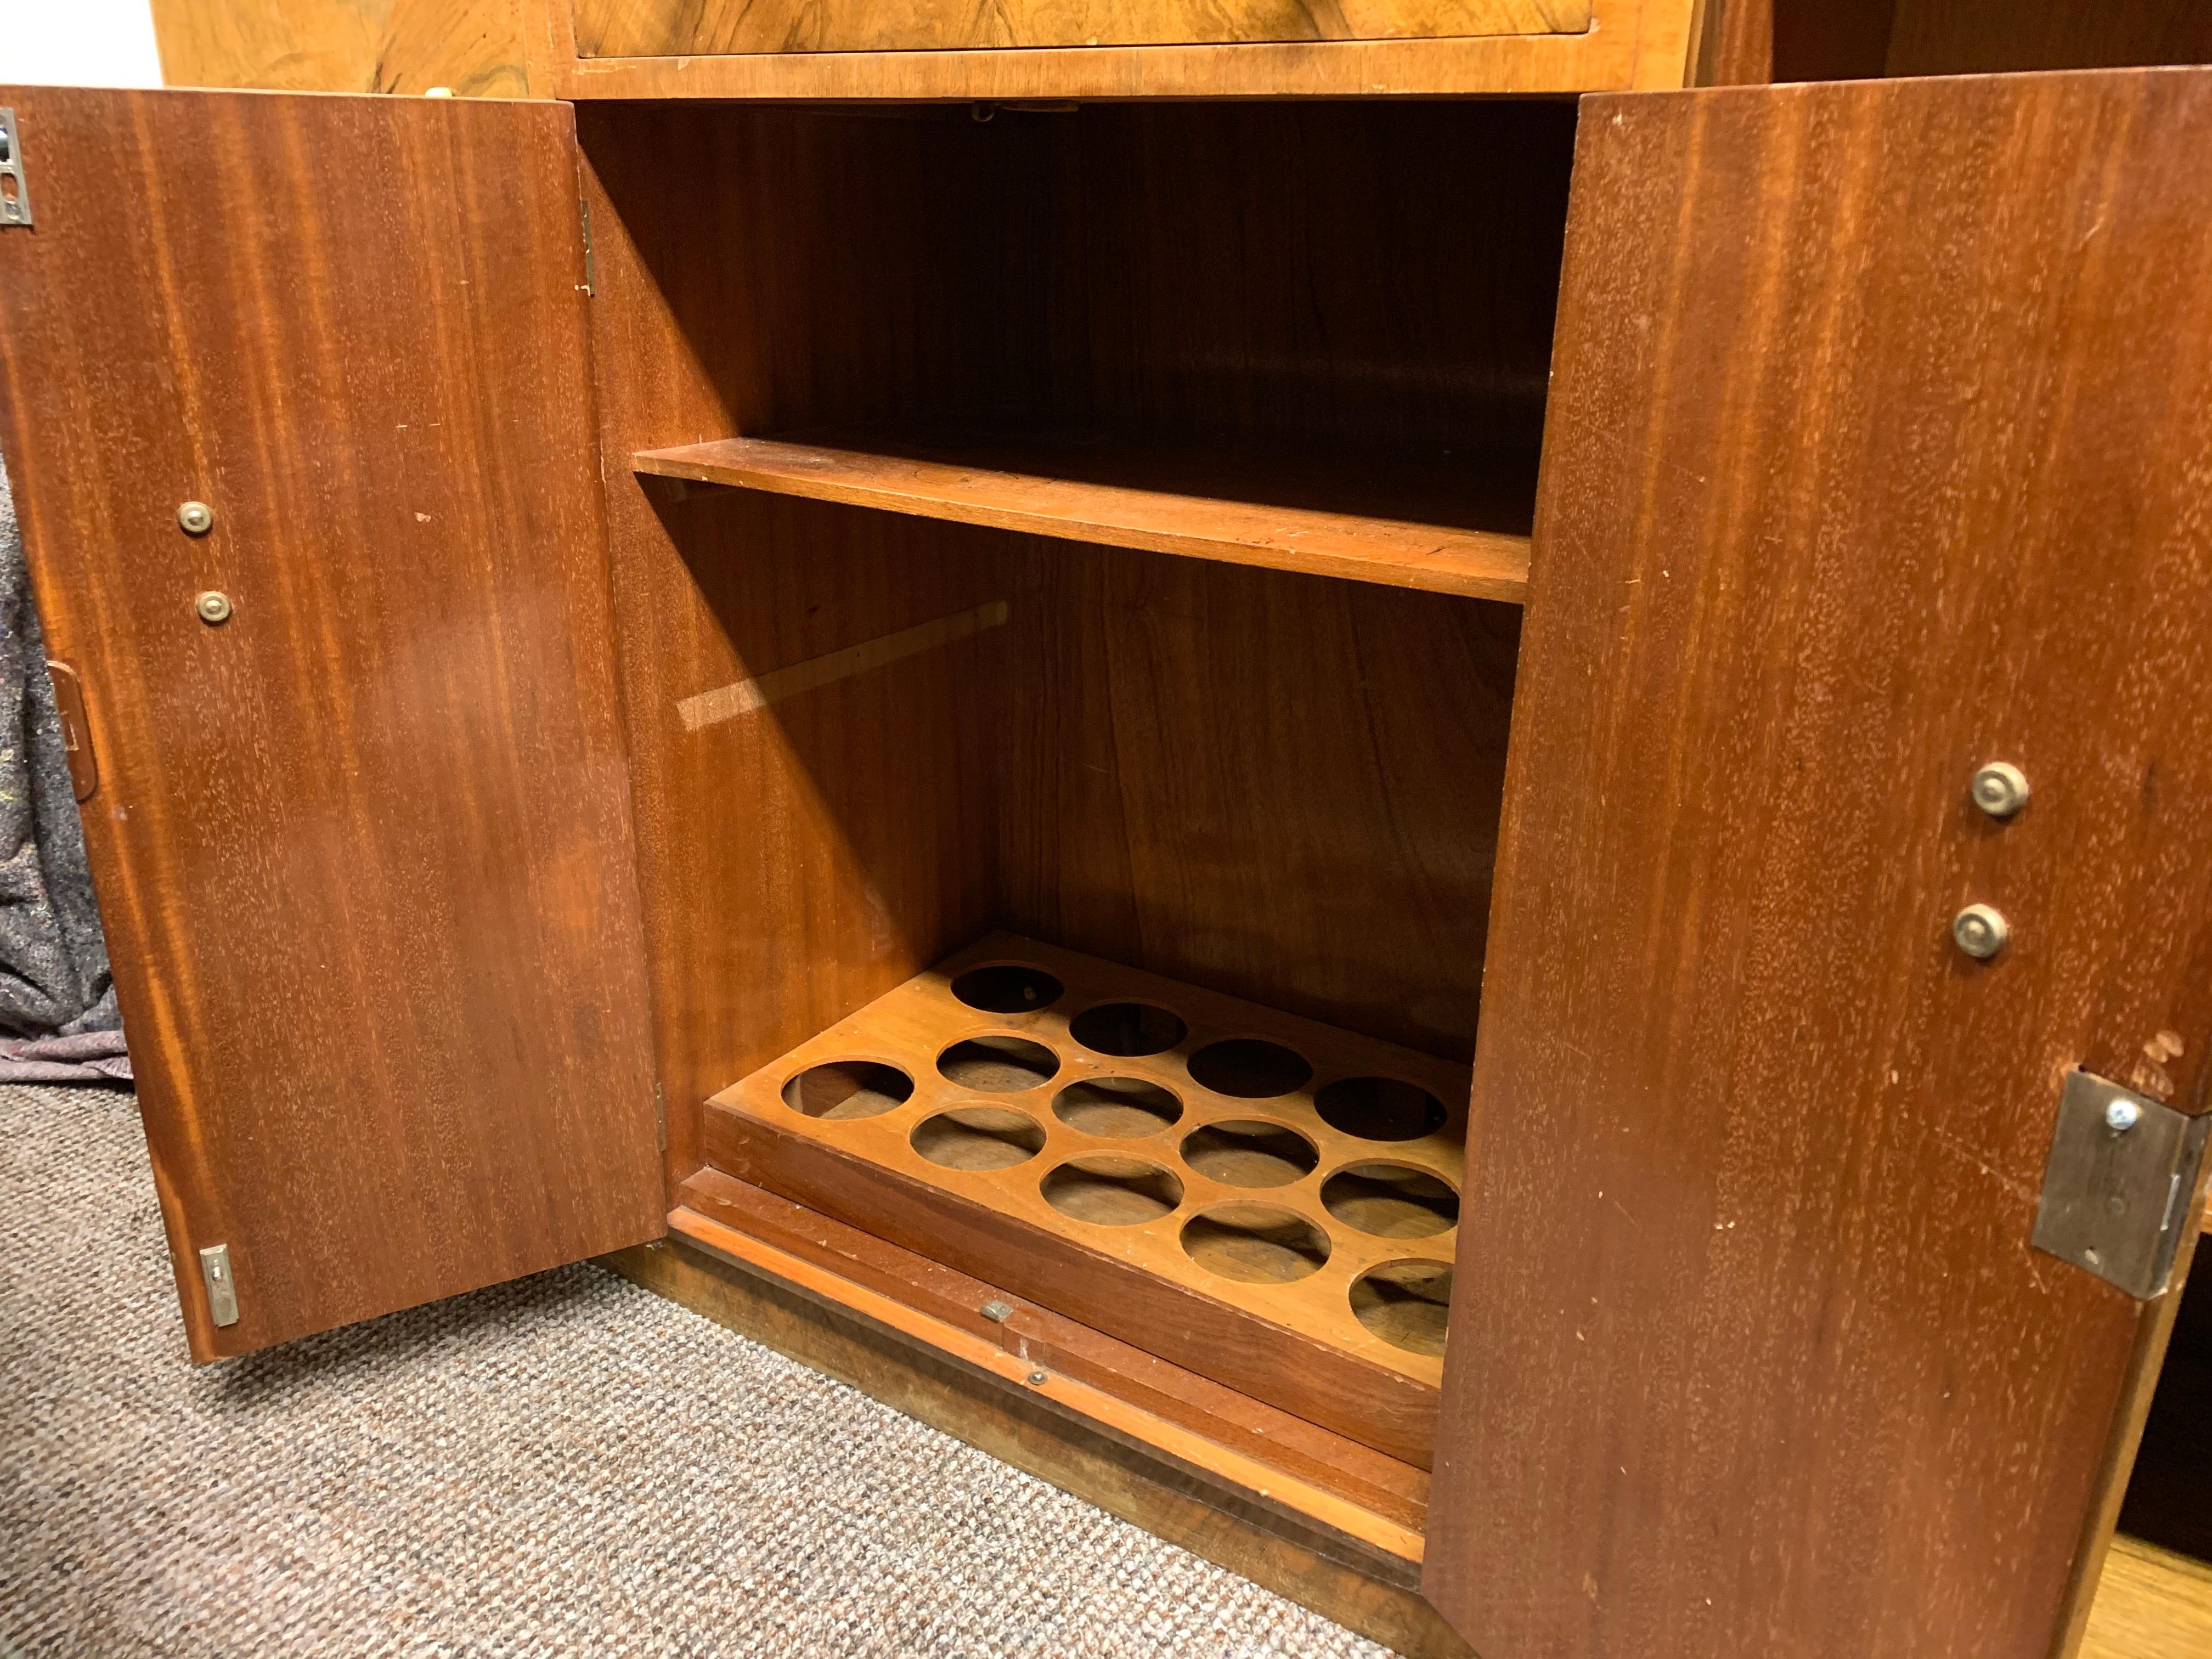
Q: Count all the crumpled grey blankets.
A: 1